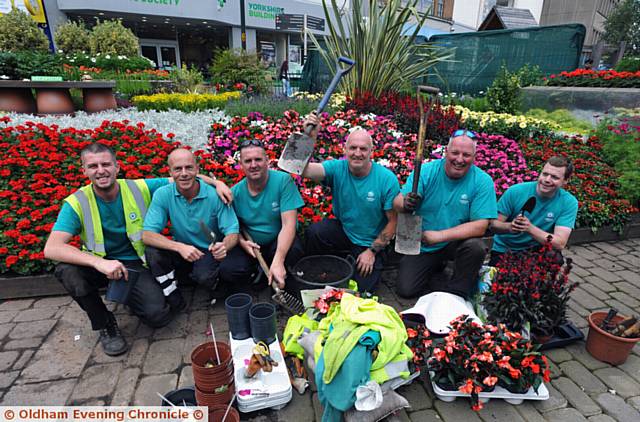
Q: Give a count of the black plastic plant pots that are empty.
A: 2